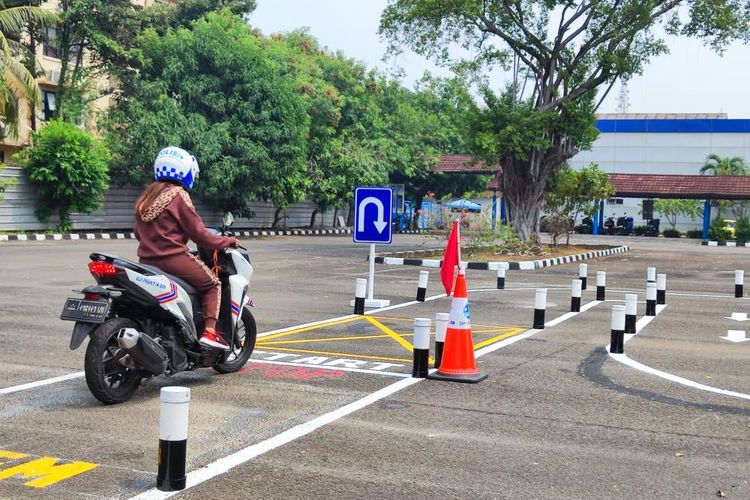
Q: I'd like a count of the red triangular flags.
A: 1